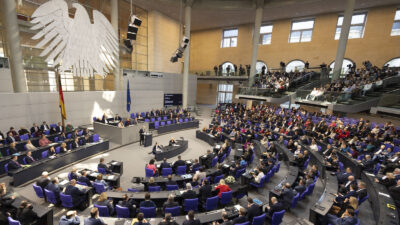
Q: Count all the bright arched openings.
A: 5